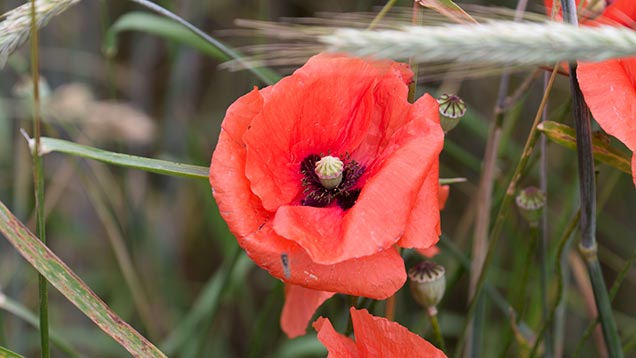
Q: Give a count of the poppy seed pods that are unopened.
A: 3